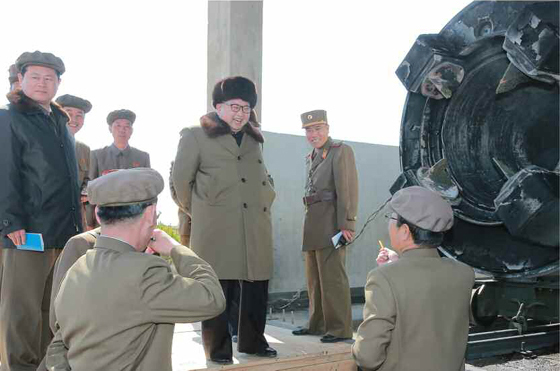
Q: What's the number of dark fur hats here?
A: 1